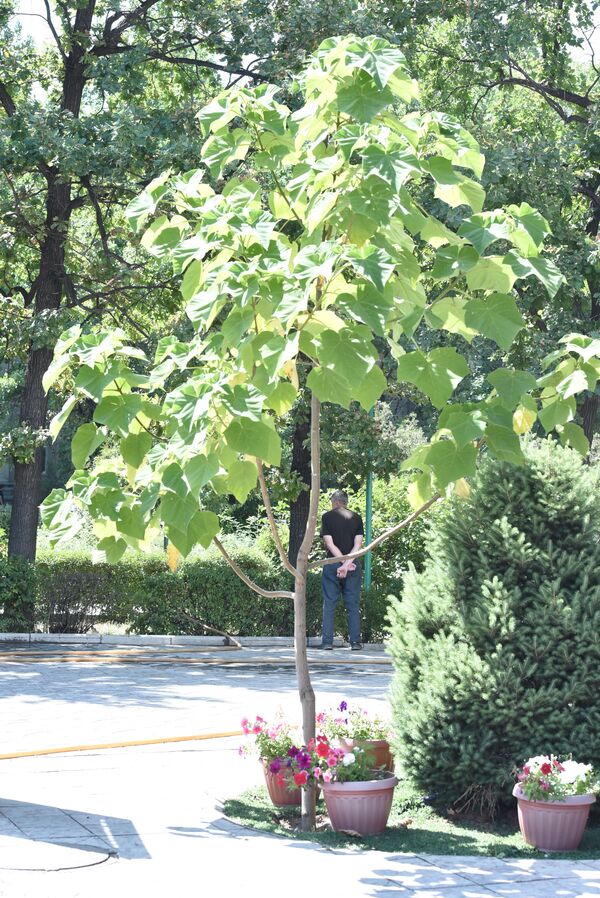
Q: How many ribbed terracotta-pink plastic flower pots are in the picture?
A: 4